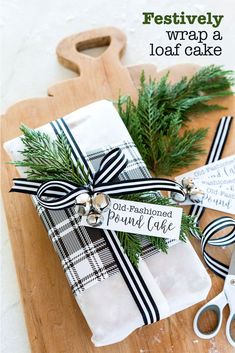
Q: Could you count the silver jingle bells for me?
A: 6